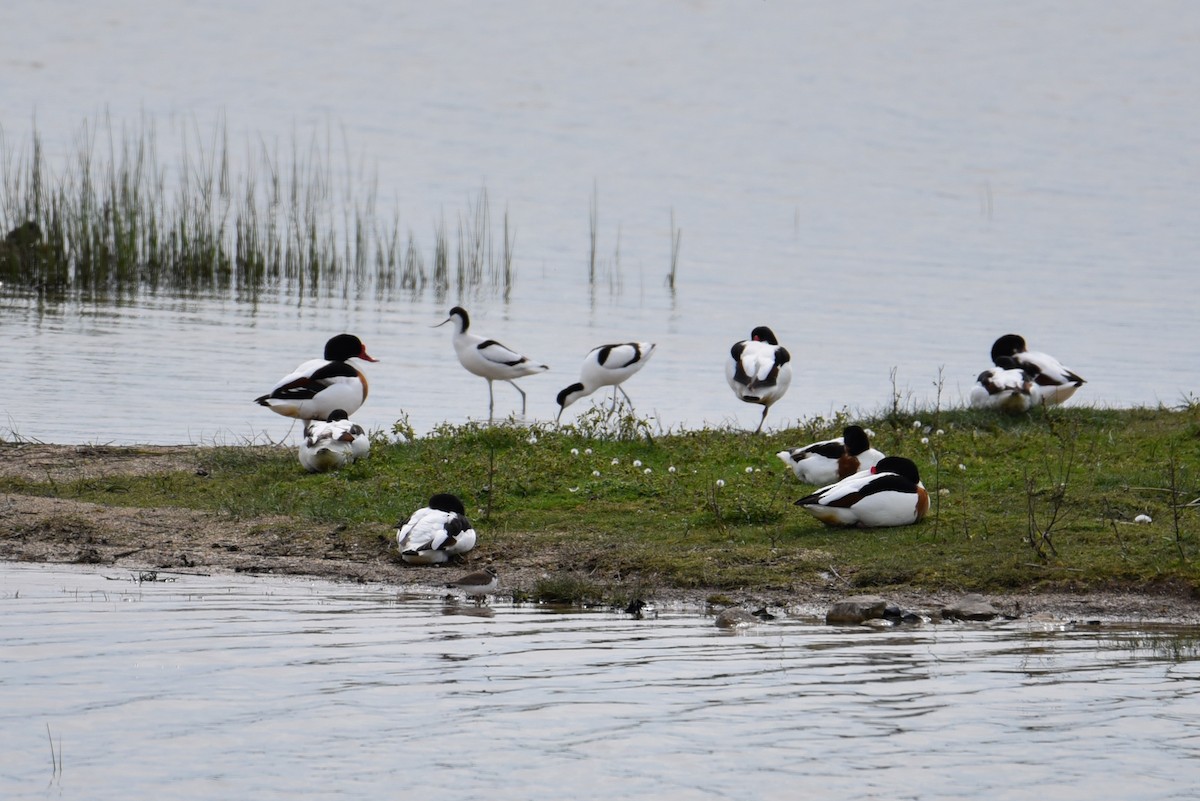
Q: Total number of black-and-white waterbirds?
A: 10